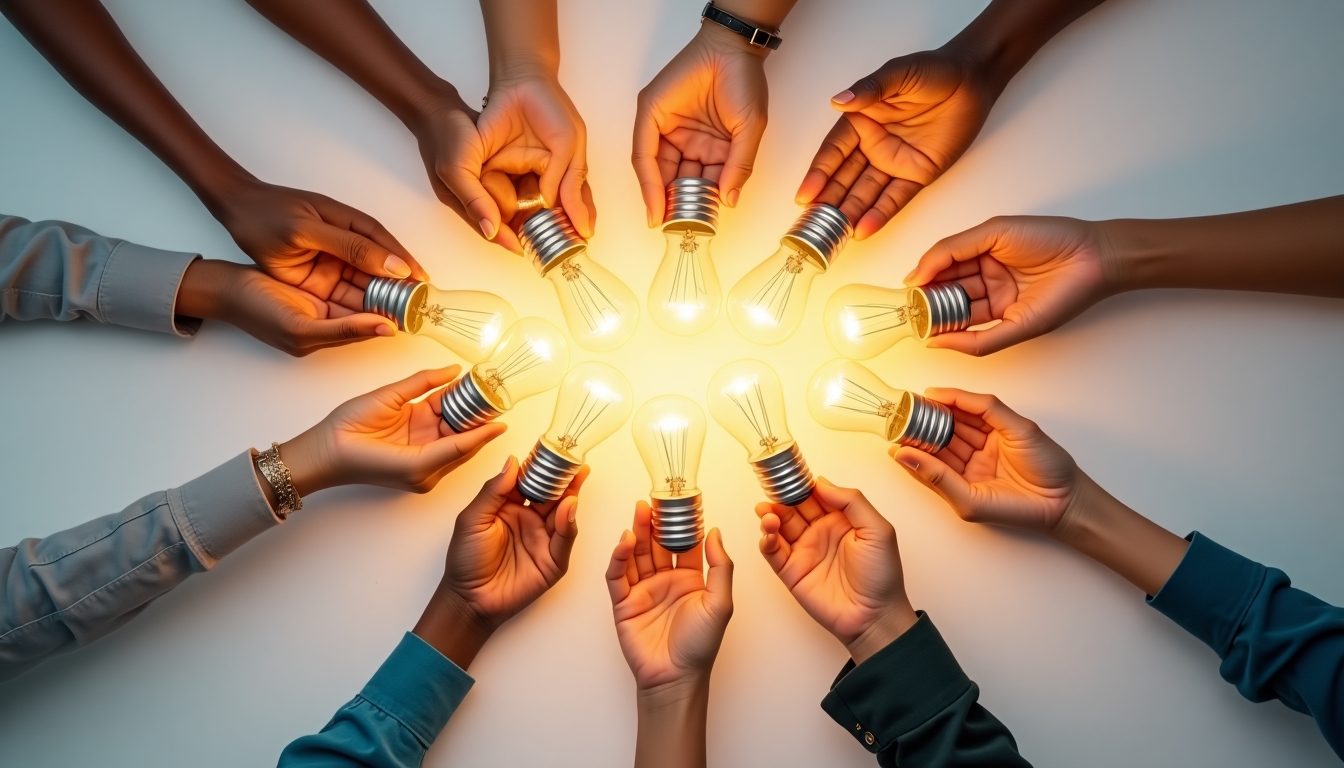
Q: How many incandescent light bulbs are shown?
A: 10